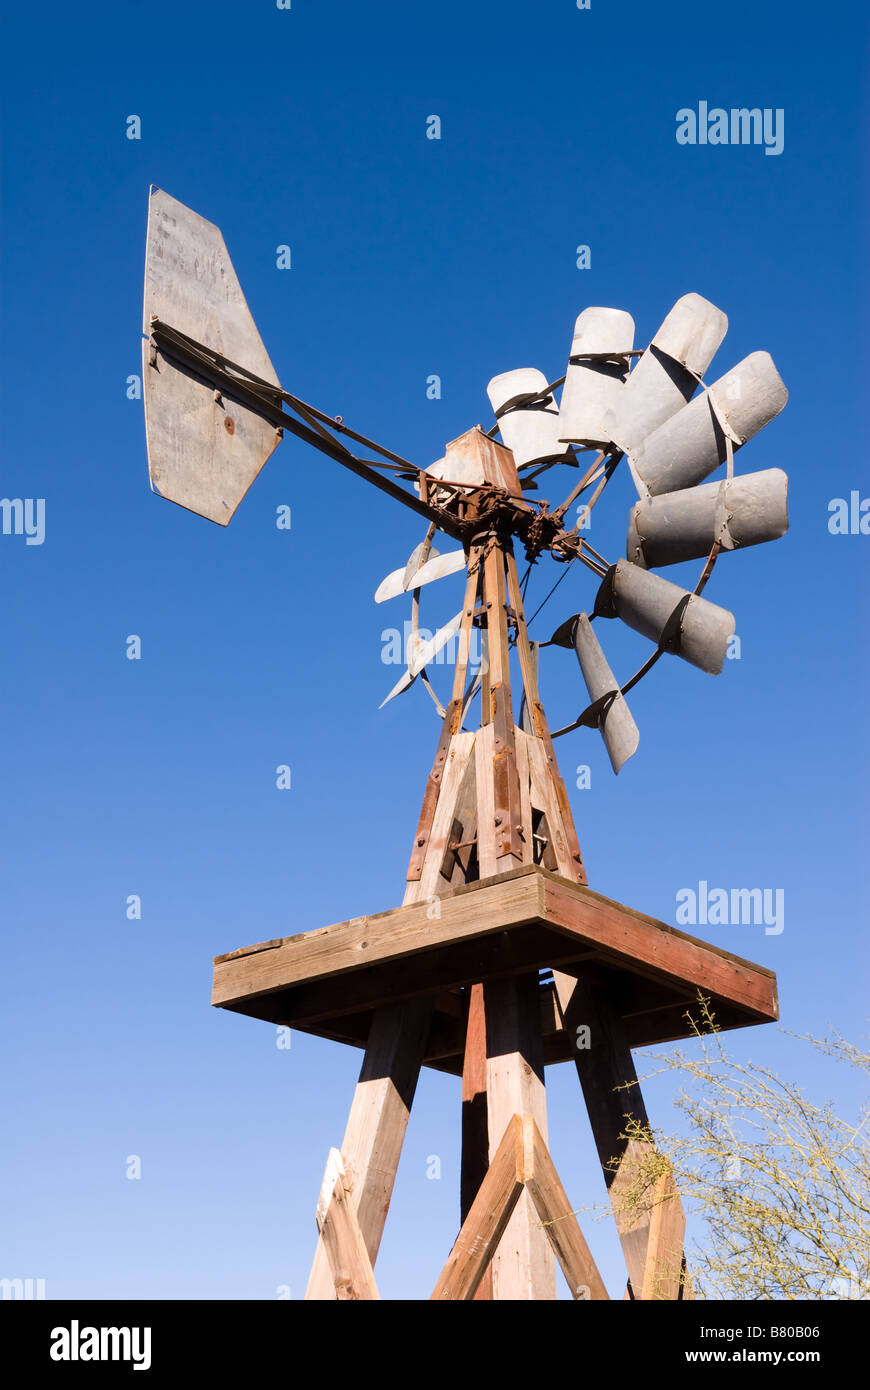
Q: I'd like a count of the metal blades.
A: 12